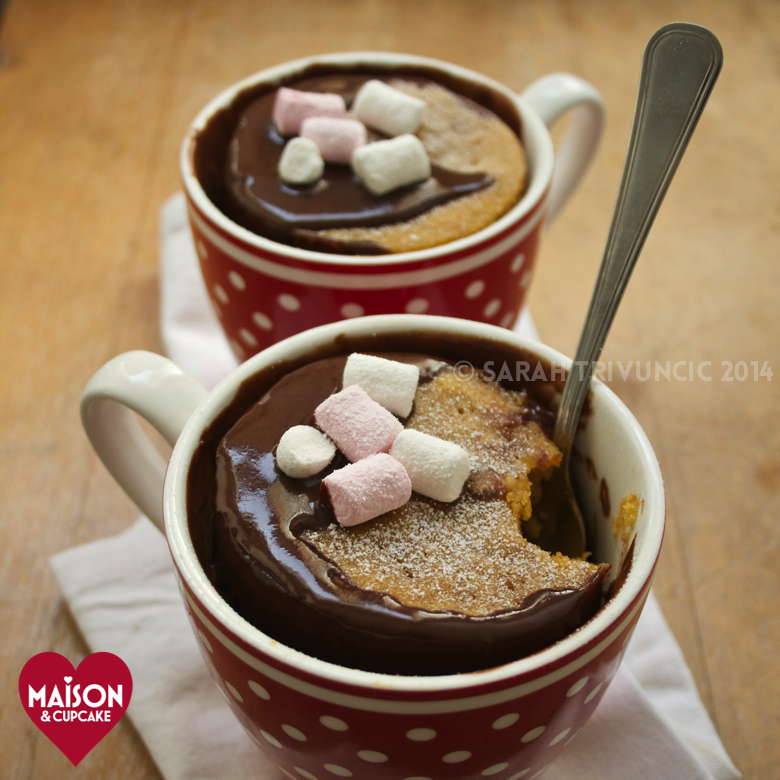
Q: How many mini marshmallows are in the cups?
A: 10